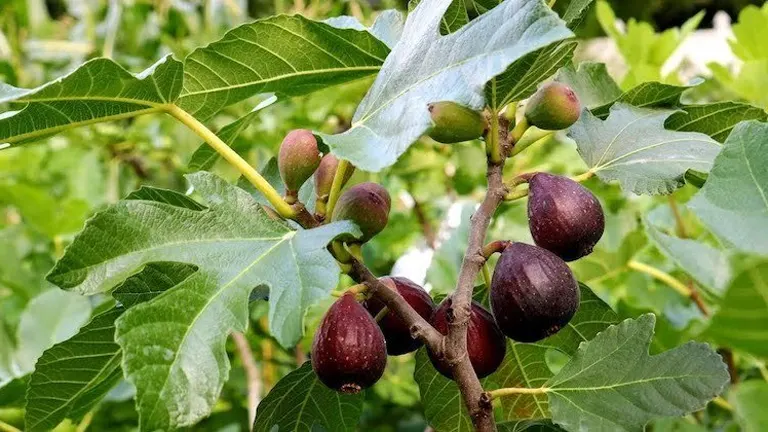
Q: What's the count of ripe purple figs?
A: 5